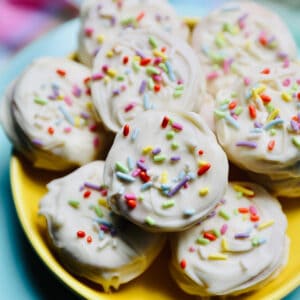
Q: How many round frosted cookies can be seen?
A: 8